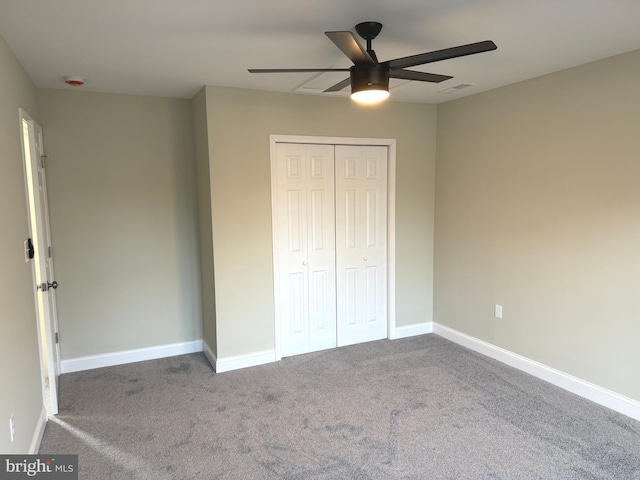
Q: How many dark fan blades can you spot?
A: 5